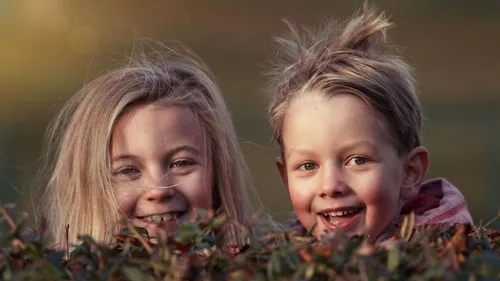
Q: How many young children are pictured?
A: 2